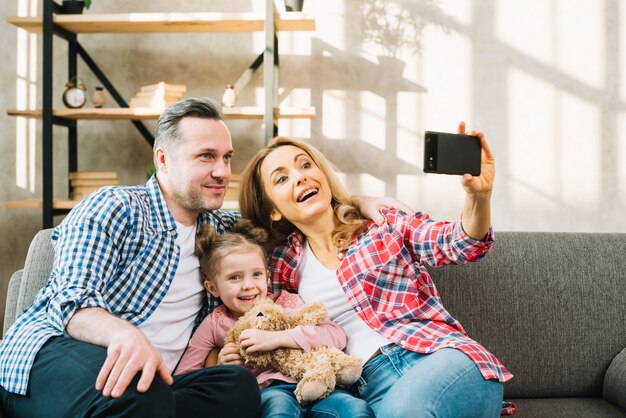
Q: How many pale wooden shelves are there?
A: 3